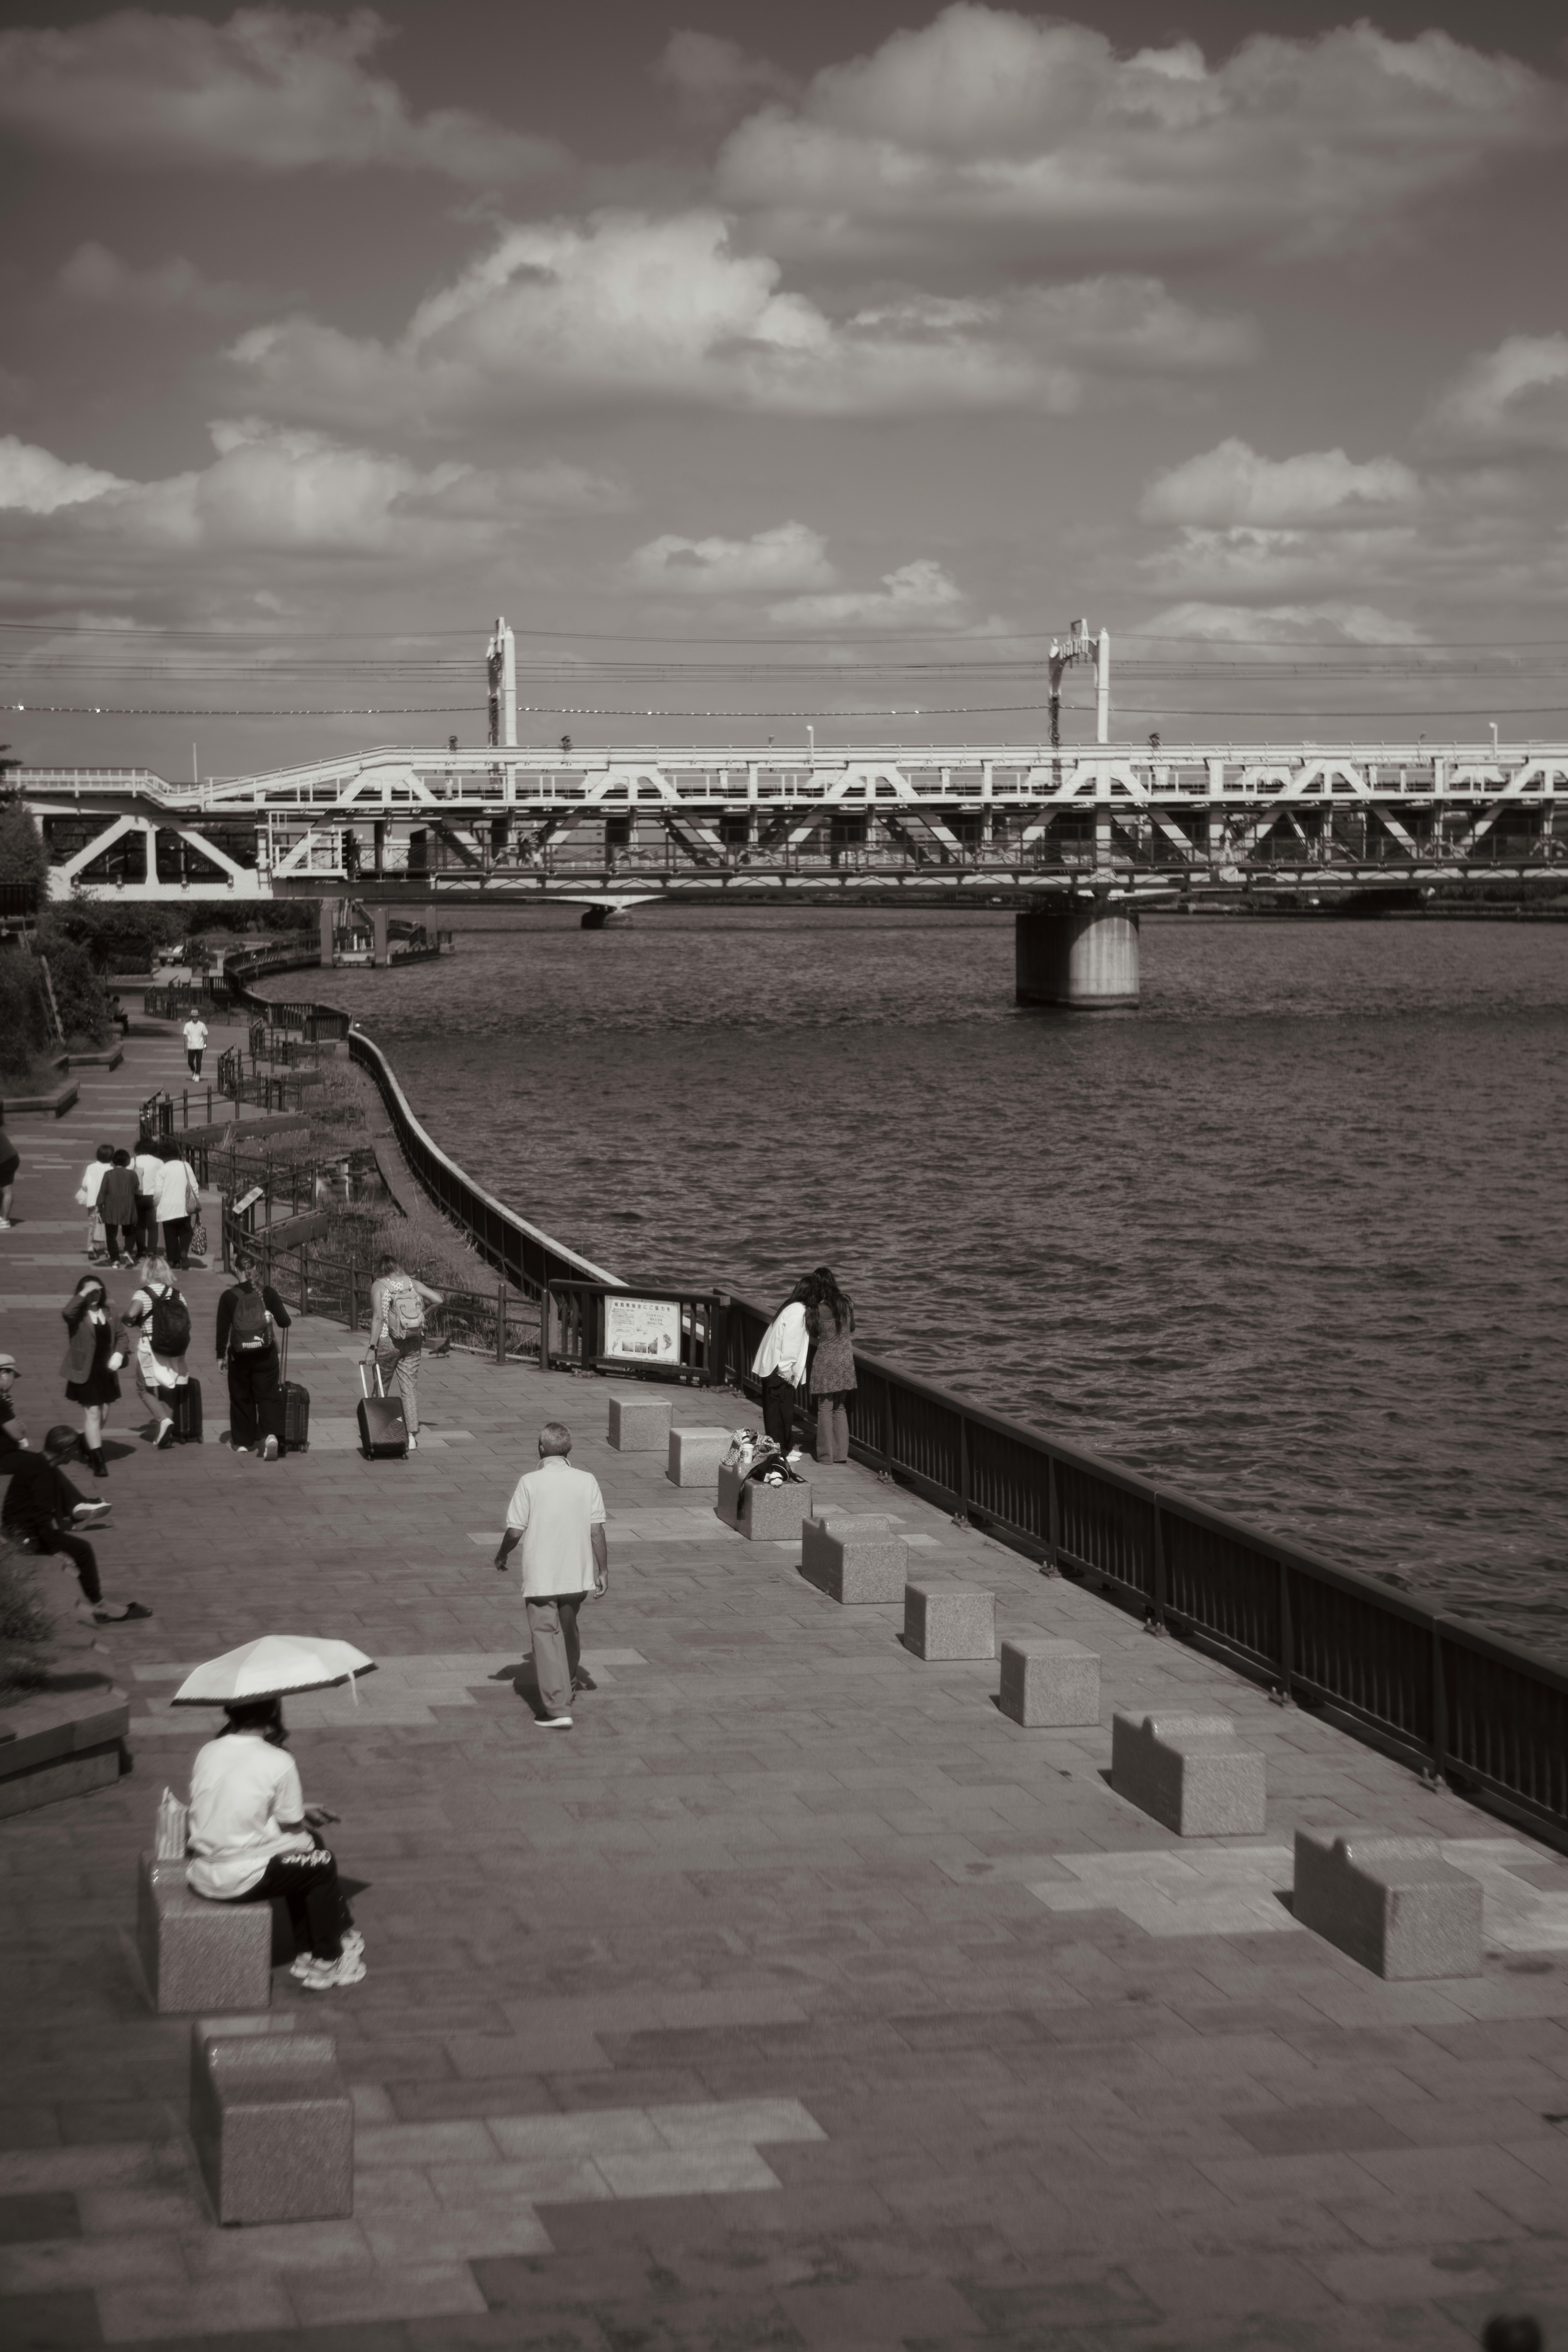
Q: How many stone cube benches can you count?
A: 10